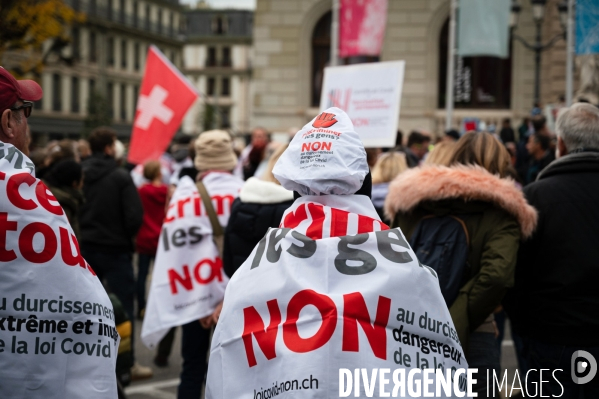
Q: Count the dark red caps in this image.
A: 1